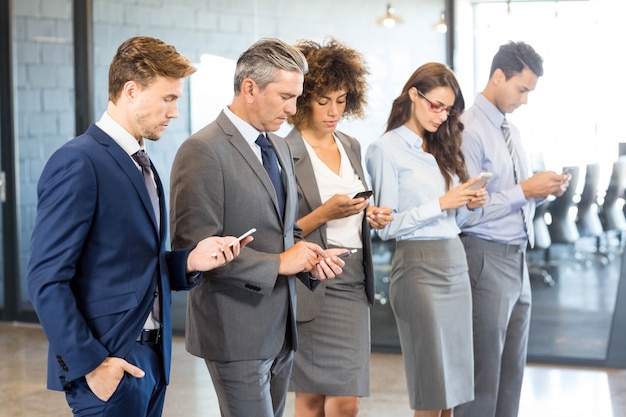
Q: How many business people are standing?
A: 5